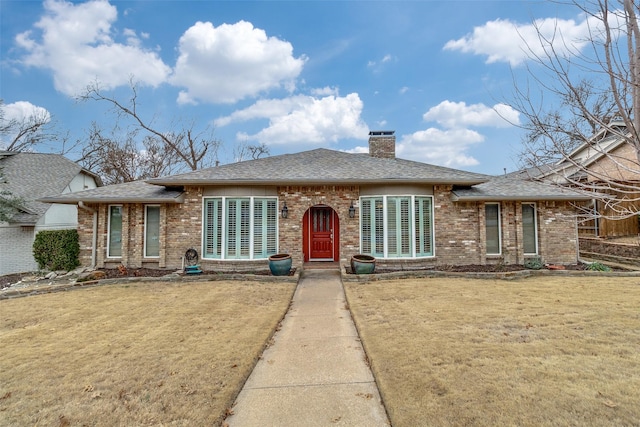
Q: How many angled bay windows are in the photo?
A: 2